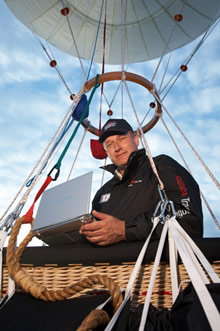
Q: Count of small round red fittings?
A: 7